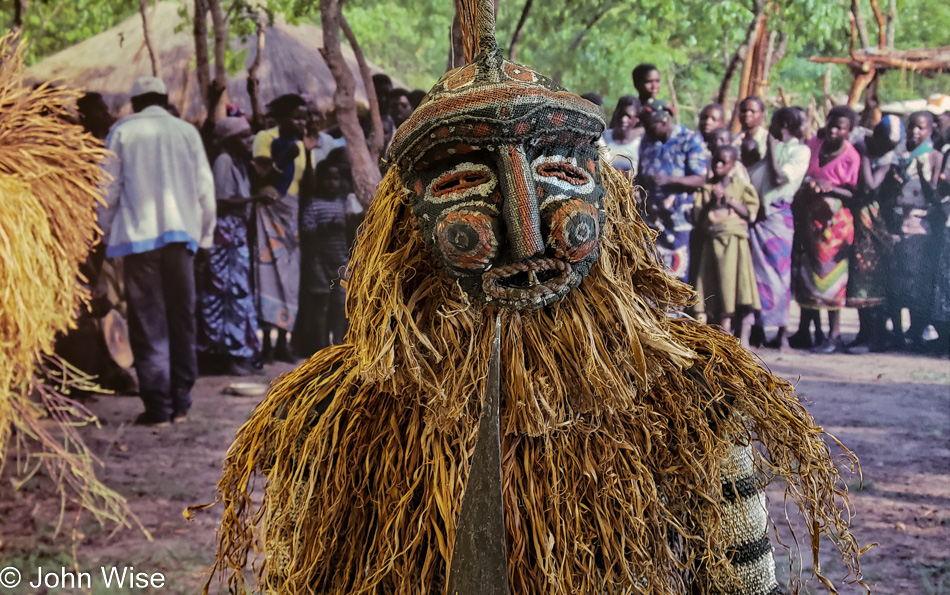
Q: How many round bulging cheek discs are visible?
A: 2